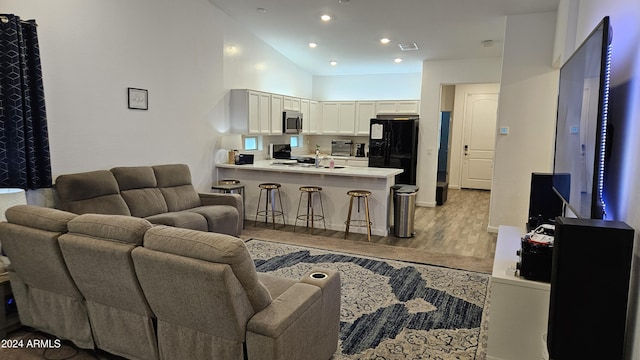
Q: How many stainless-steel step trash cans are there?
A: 1